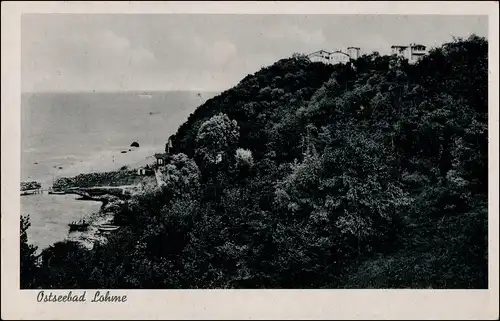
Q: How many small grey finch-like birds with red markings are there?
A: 0